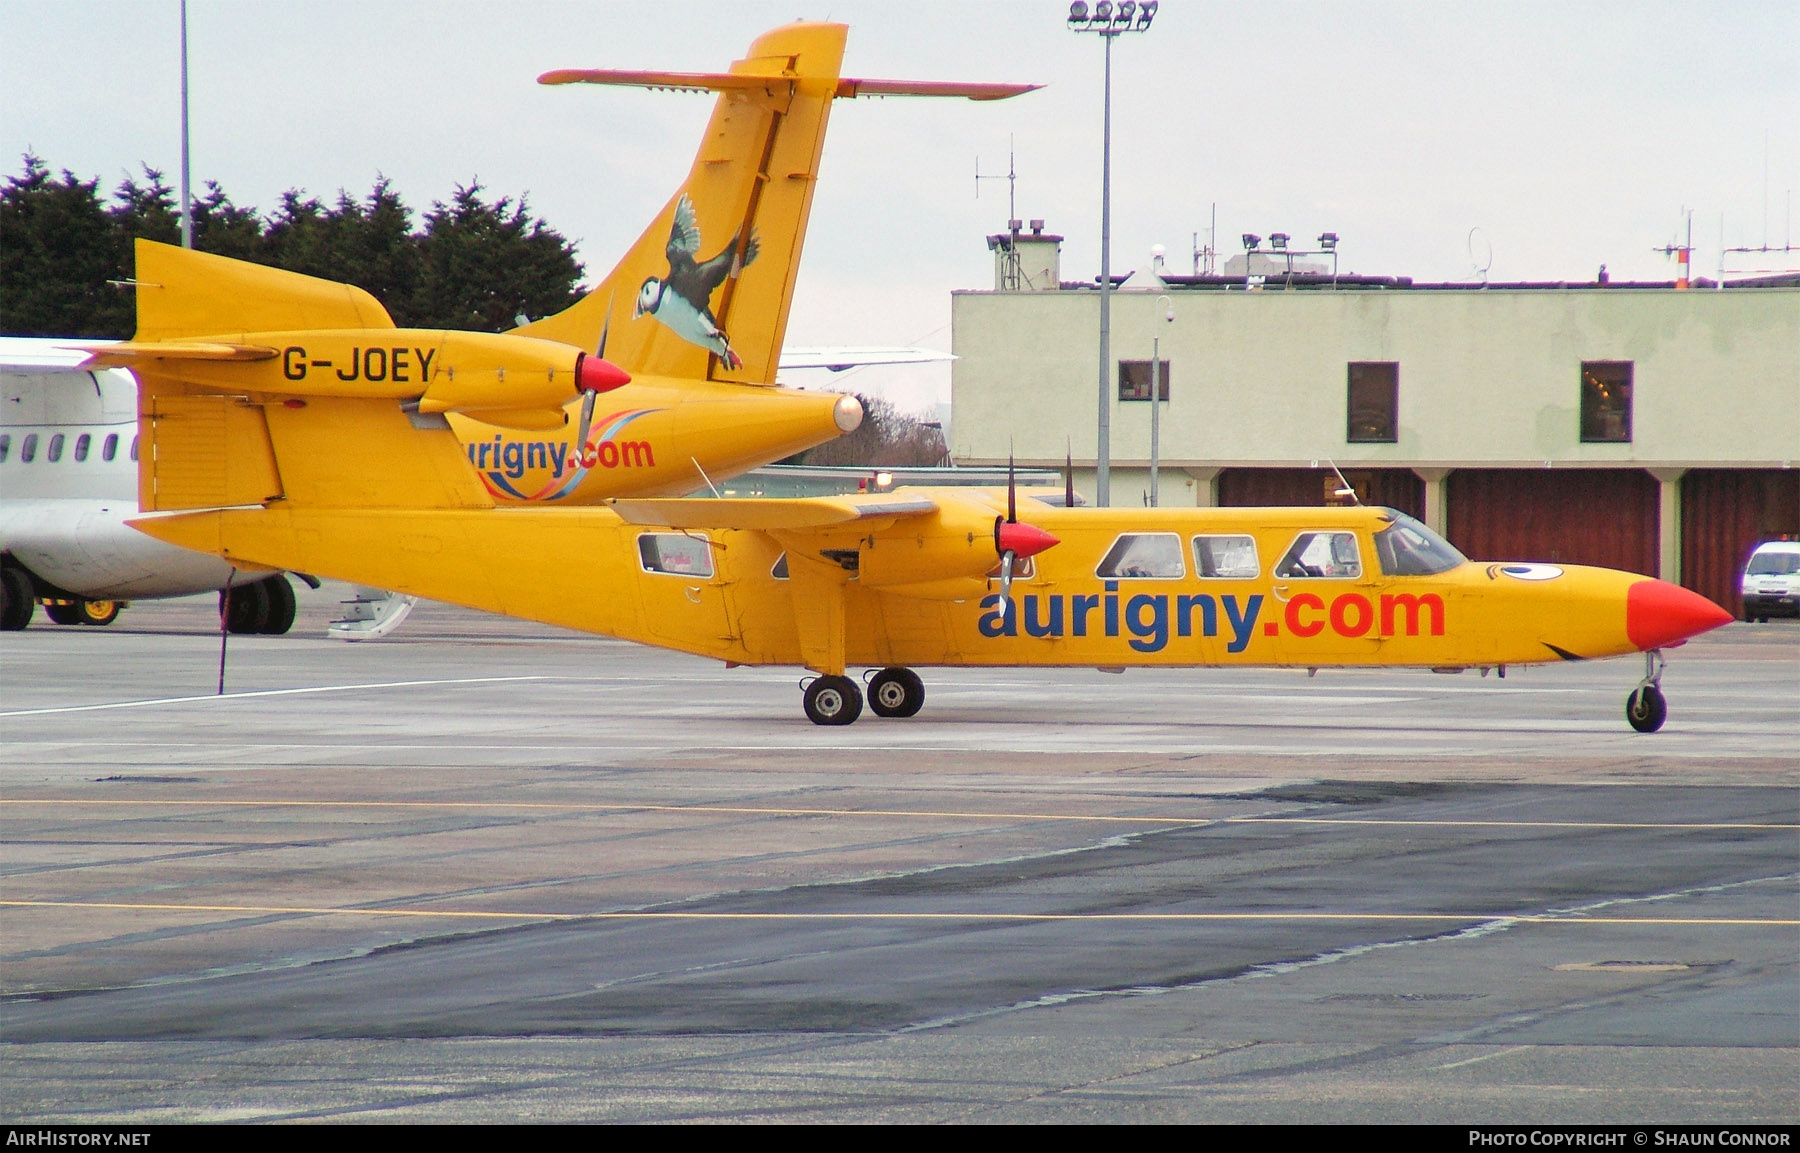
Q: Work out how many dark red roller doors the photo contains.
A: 3